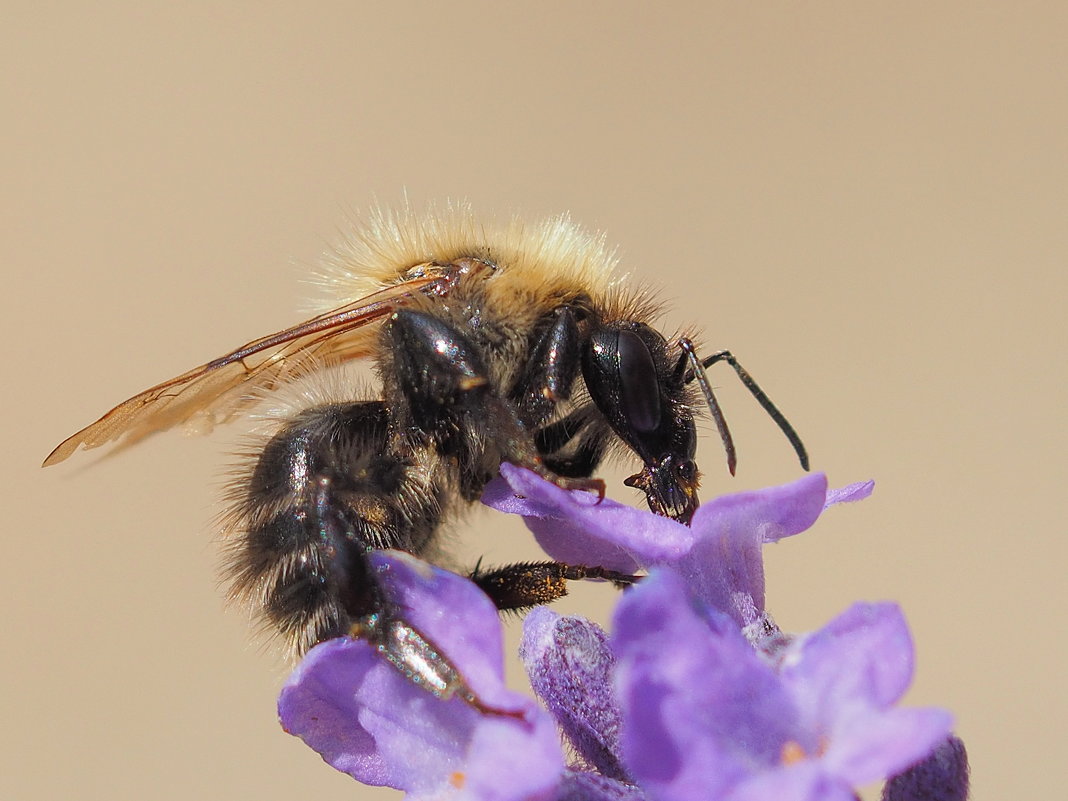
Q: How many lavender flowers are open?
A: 3